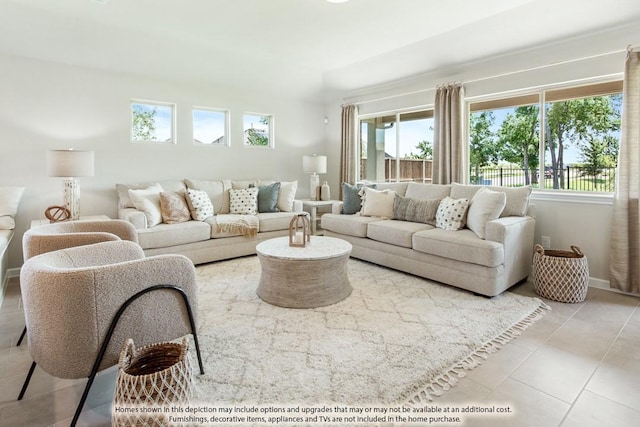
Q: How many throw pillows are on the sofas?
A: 11